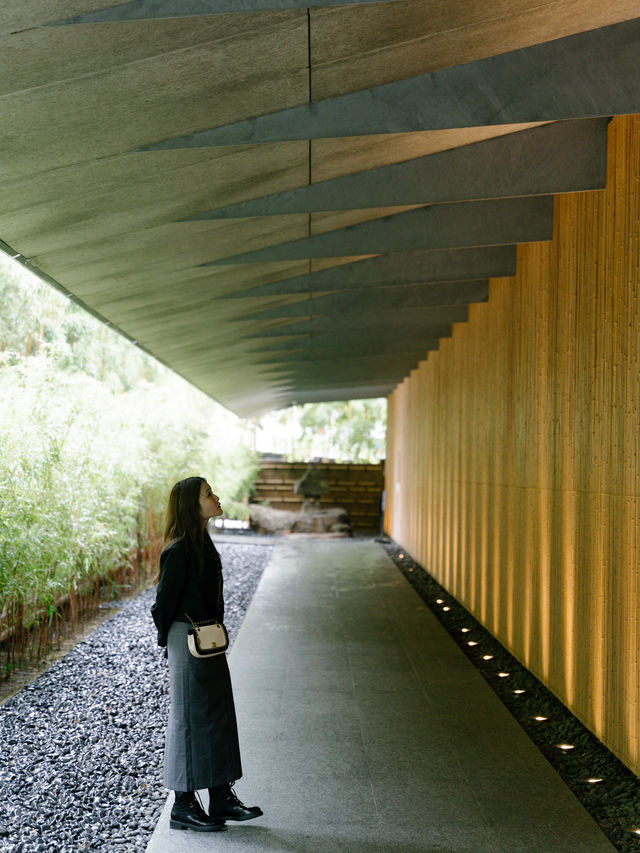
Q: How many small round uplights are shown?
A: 13